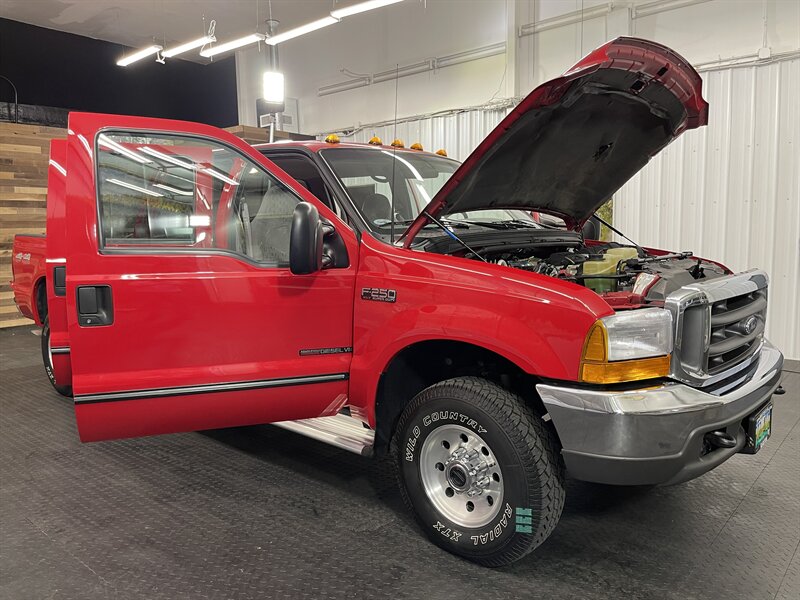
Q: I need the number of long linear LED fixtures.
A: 5